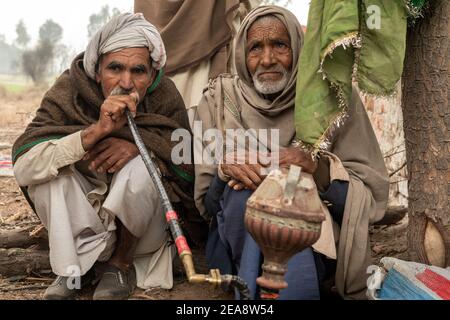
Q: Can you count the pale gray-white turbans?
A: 1